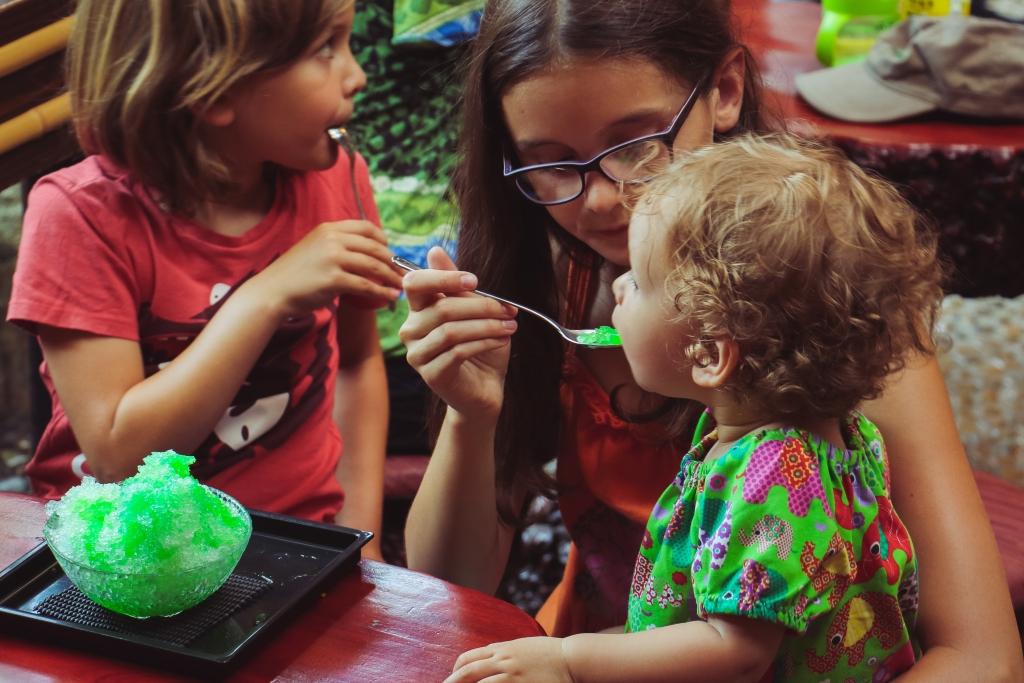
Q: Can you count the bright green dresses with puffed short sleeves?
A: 1